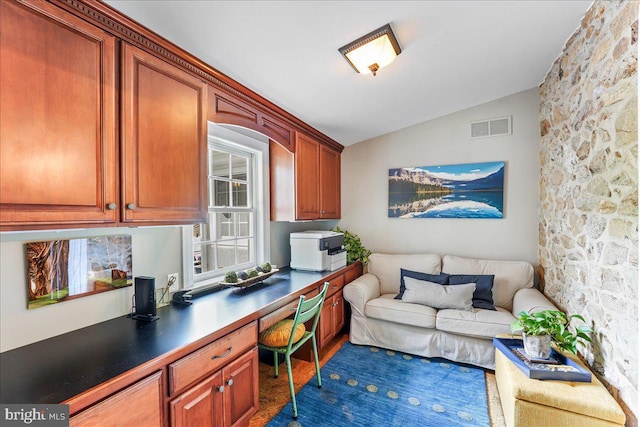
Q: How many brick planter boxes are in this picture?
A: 0